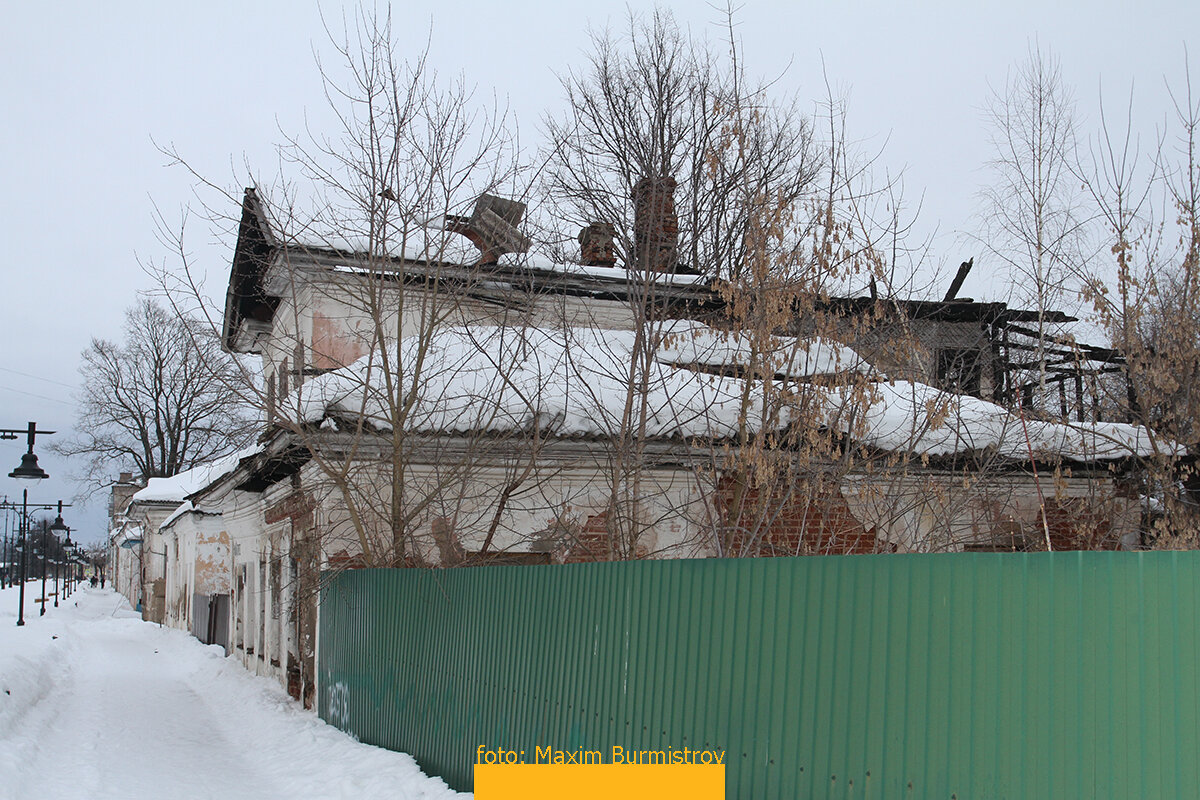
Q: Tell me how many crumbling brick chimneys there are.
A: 2